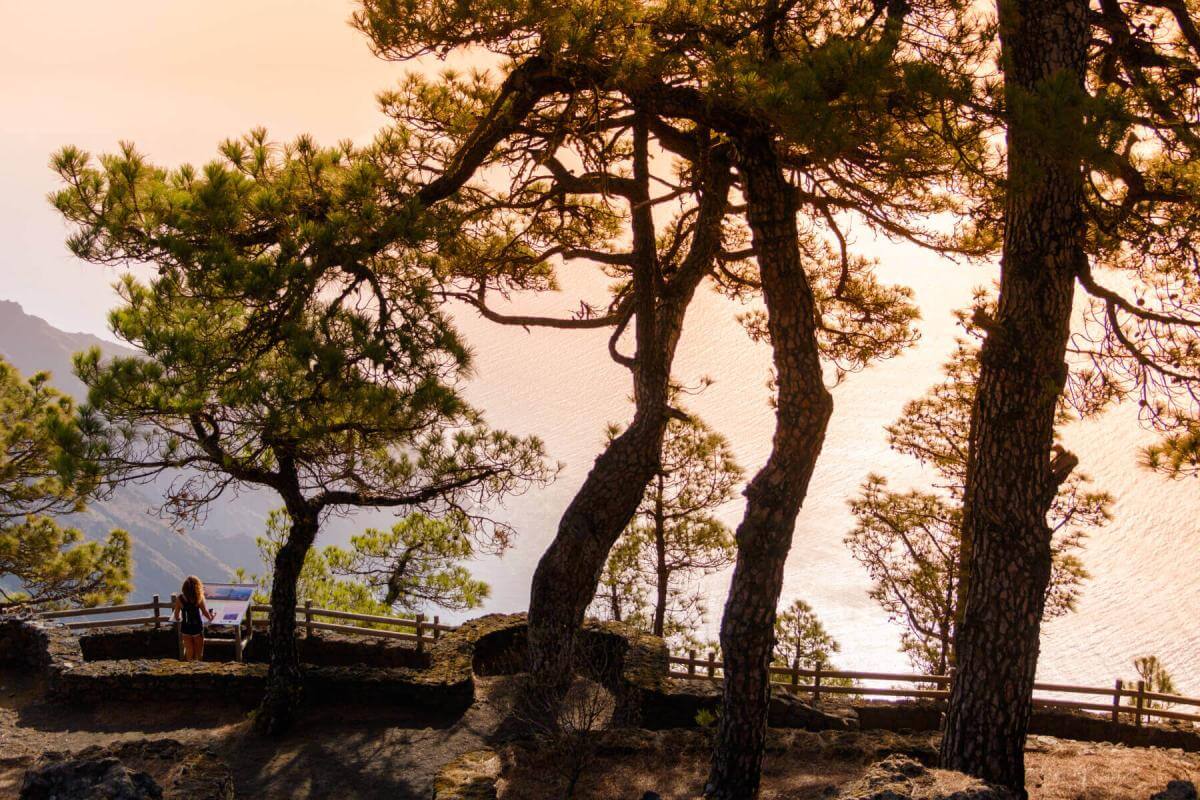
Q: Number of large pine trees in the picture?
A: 4